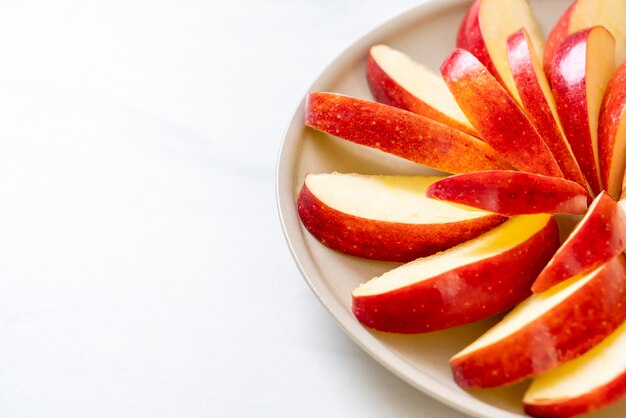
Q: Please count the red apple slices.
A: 14